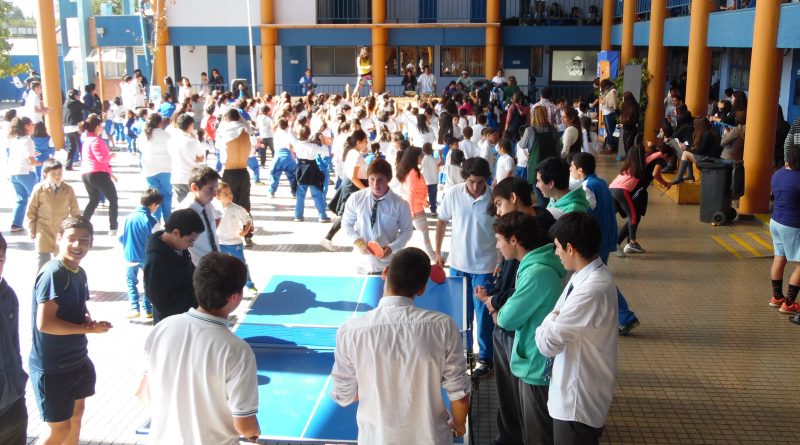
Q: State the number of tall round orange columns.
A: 10